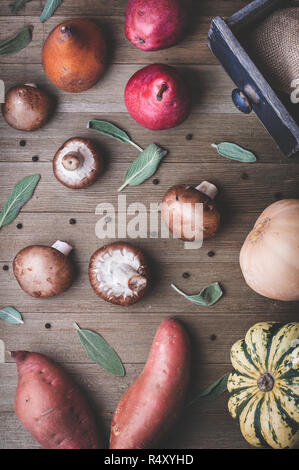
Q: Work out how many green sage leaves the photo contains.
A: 11